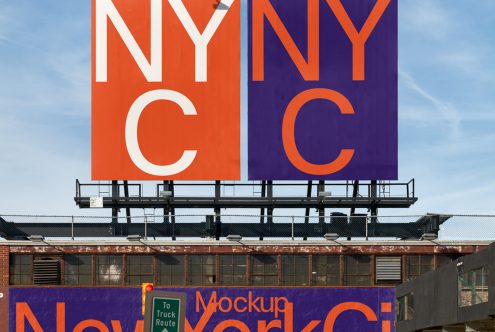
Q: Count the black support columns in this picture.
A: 11